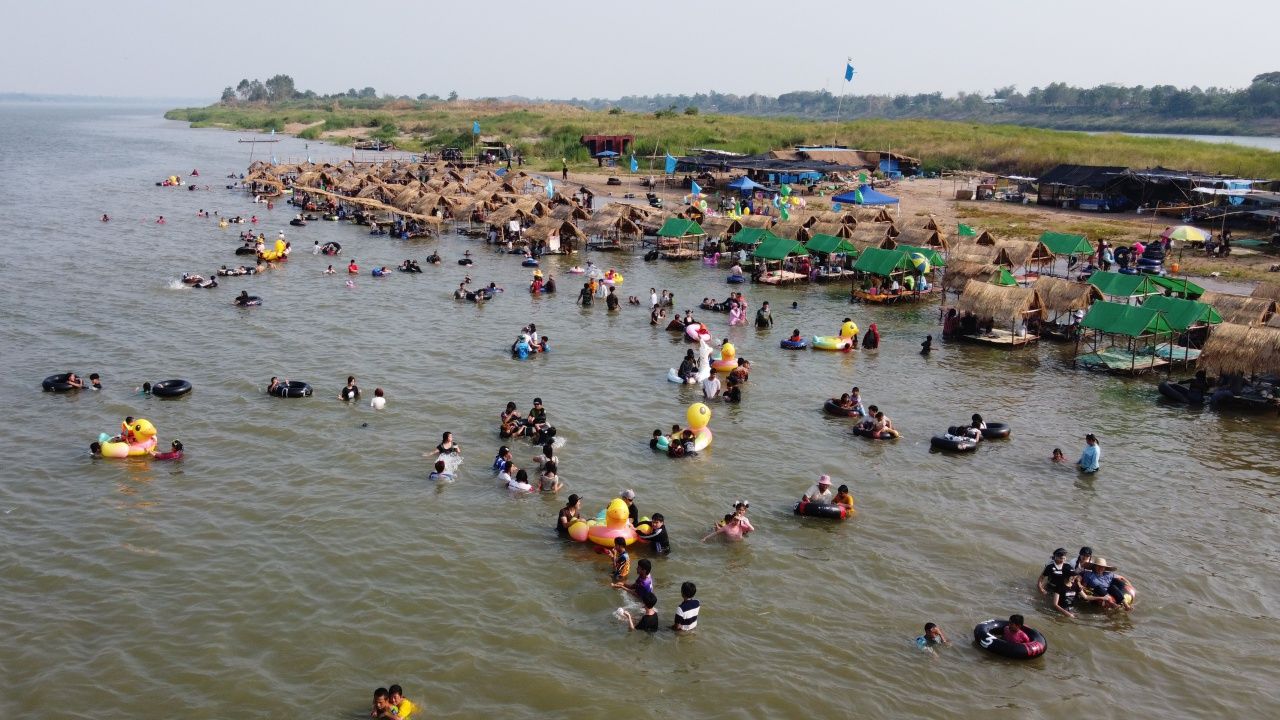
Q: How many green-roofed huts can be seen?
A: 12